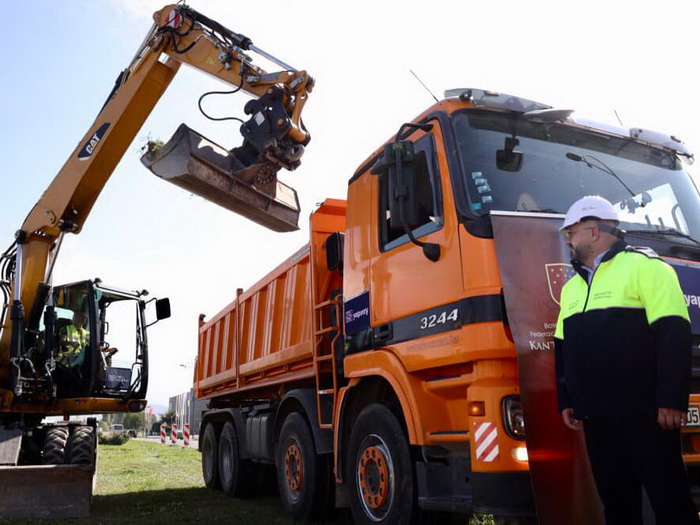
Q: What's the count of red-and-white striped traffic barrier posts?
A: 3